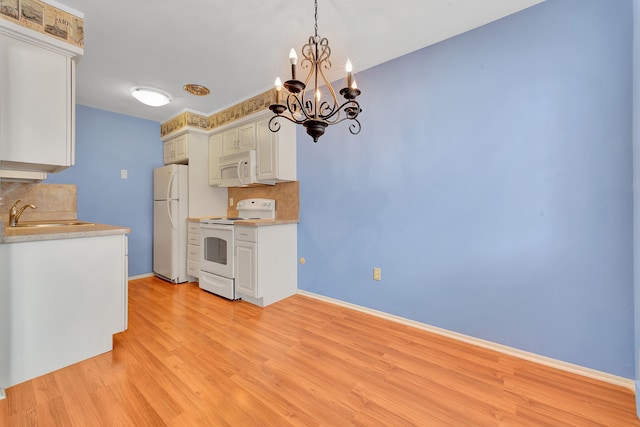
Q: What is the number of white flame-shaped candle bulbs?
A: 5